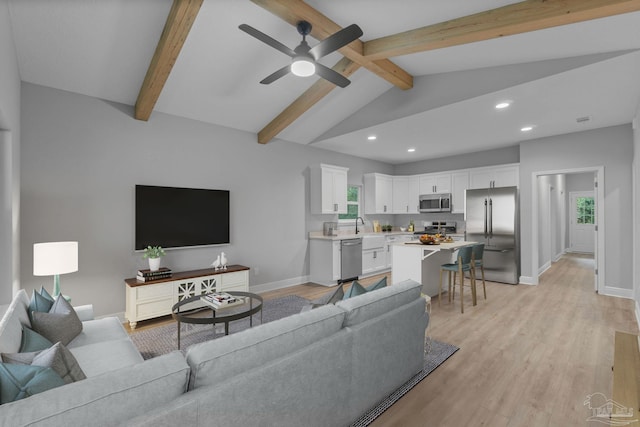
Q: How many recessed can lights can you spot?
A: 4